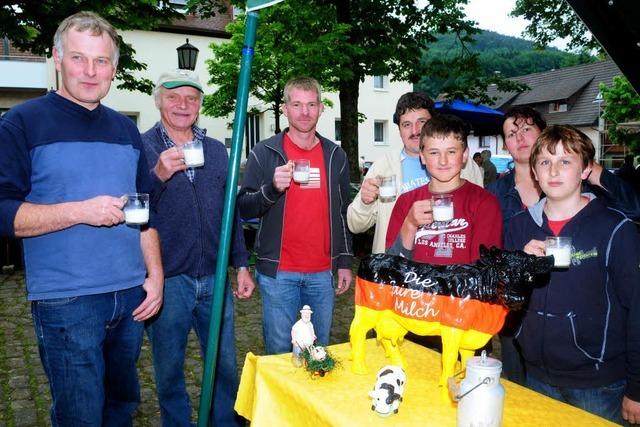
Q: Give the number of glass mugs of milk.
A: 6